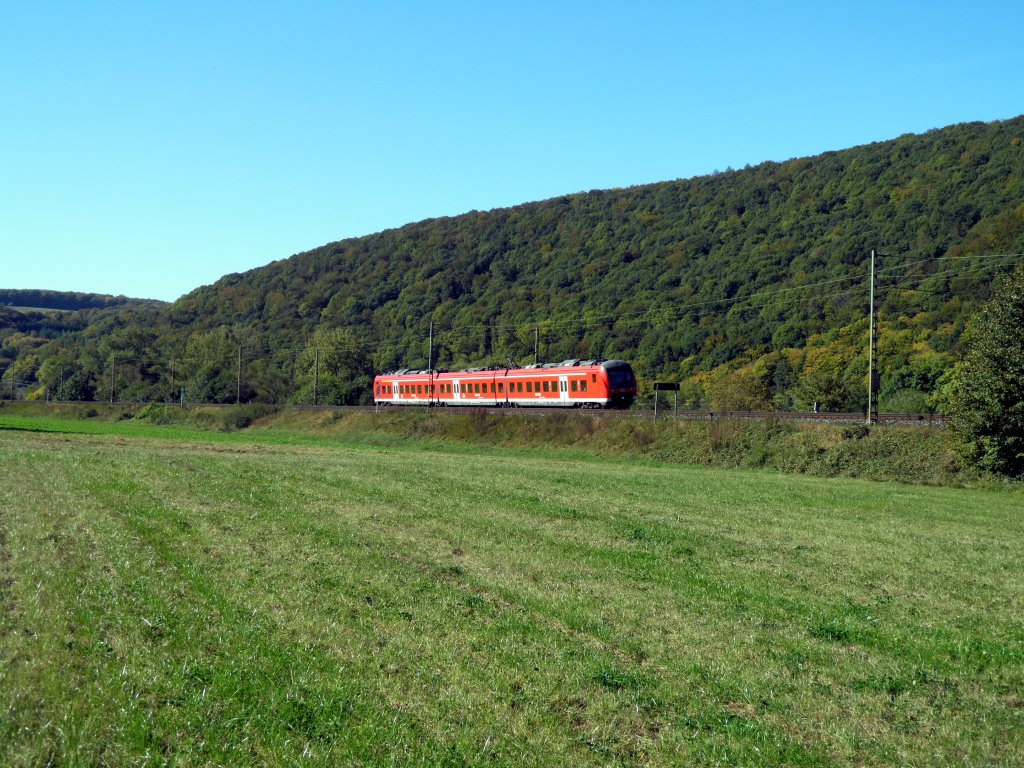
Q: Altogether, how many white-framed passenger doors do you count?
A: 3